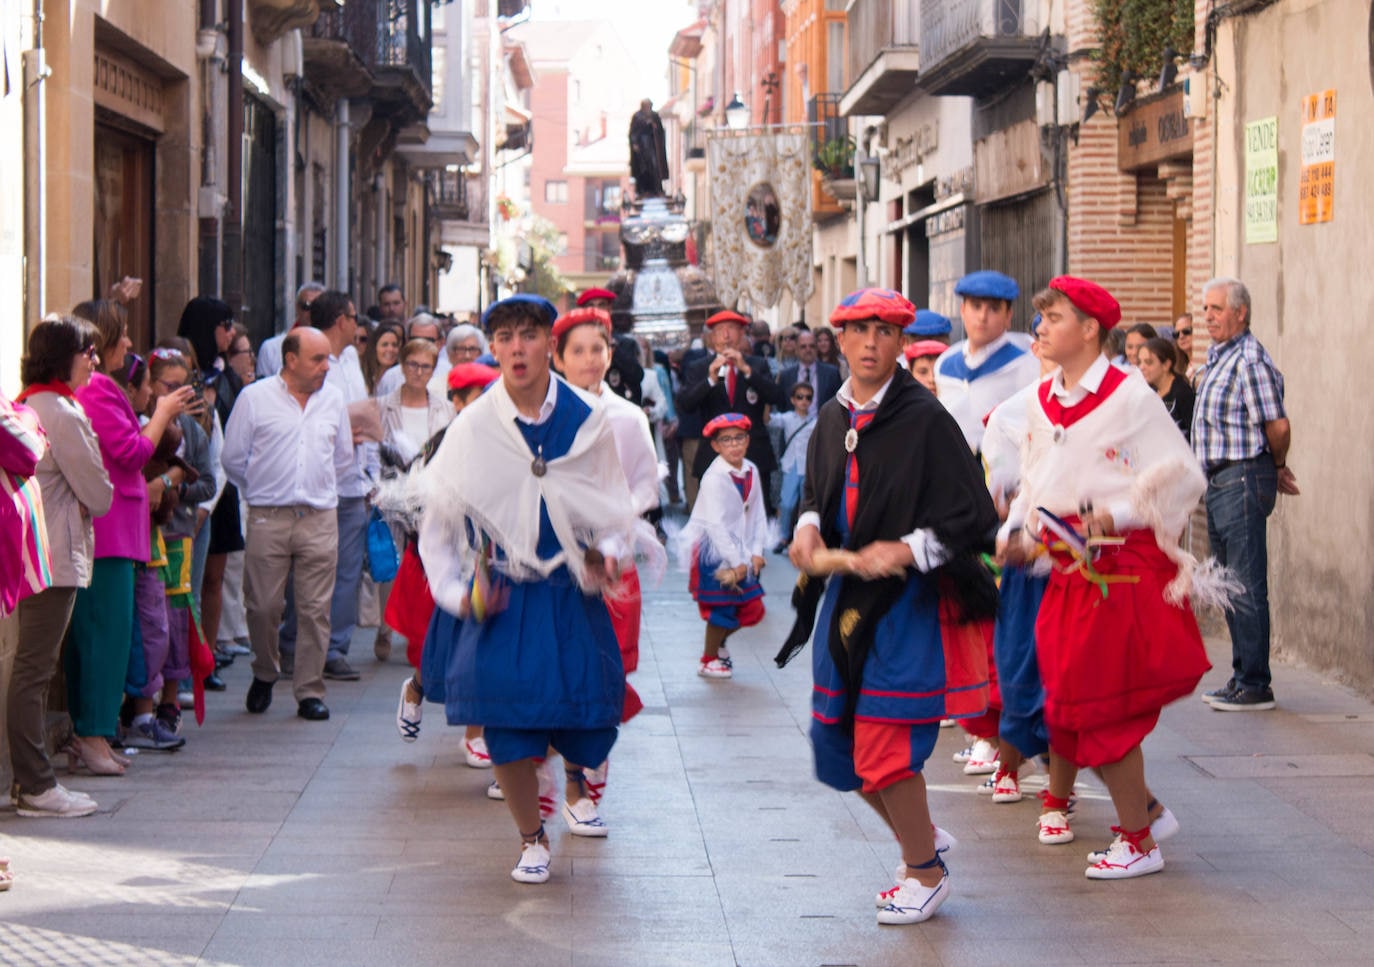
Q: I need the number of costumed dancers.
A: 11